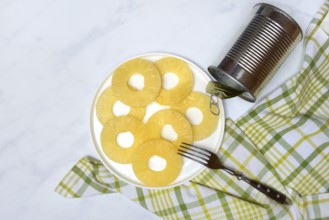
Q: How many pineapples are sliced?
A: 7